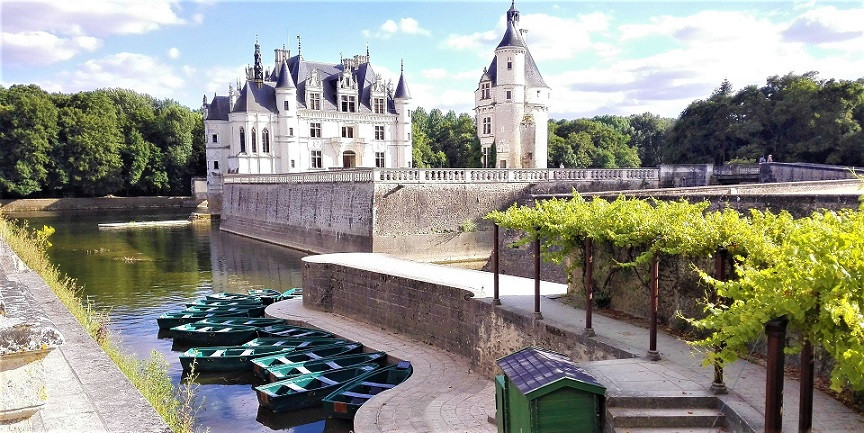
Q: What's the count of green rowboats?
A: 15